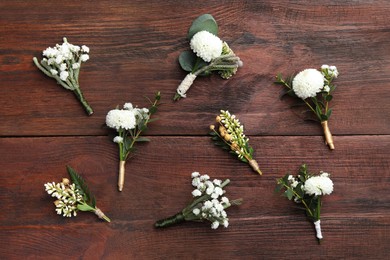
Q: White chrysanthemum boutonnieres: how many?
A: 4